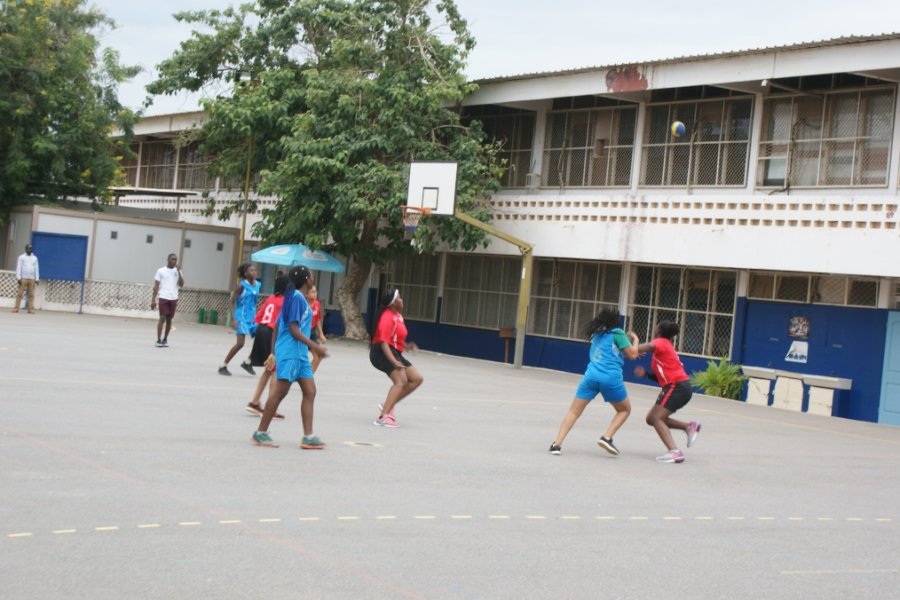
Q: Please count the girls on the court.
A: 7